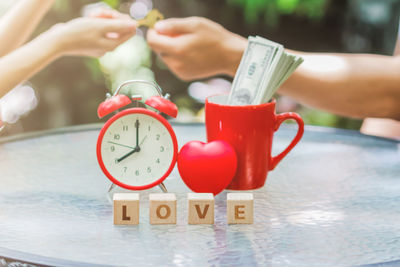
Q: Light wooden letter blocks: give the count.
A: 4